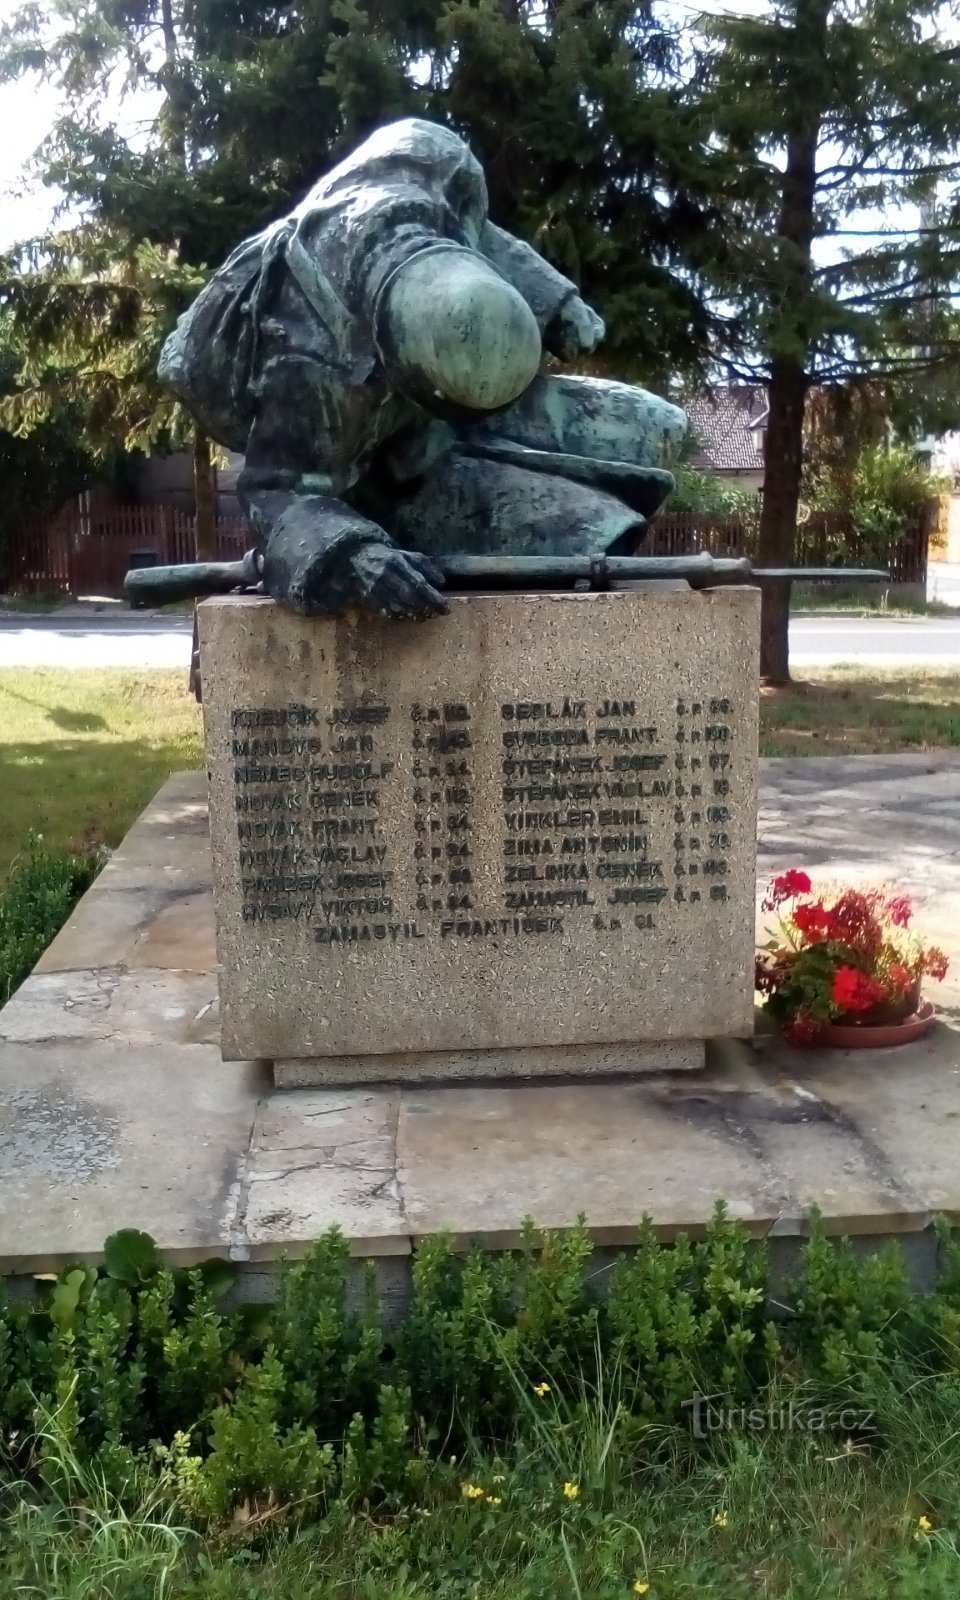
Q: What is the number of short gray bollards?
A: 0